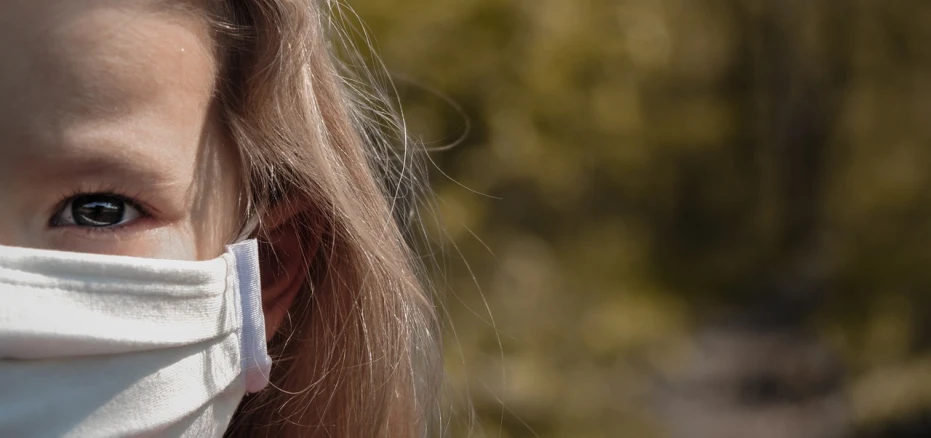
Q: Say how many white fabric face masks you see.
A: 1